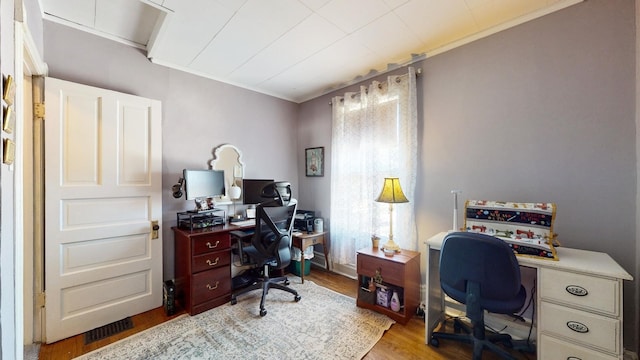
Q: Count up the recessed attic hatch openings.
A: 1